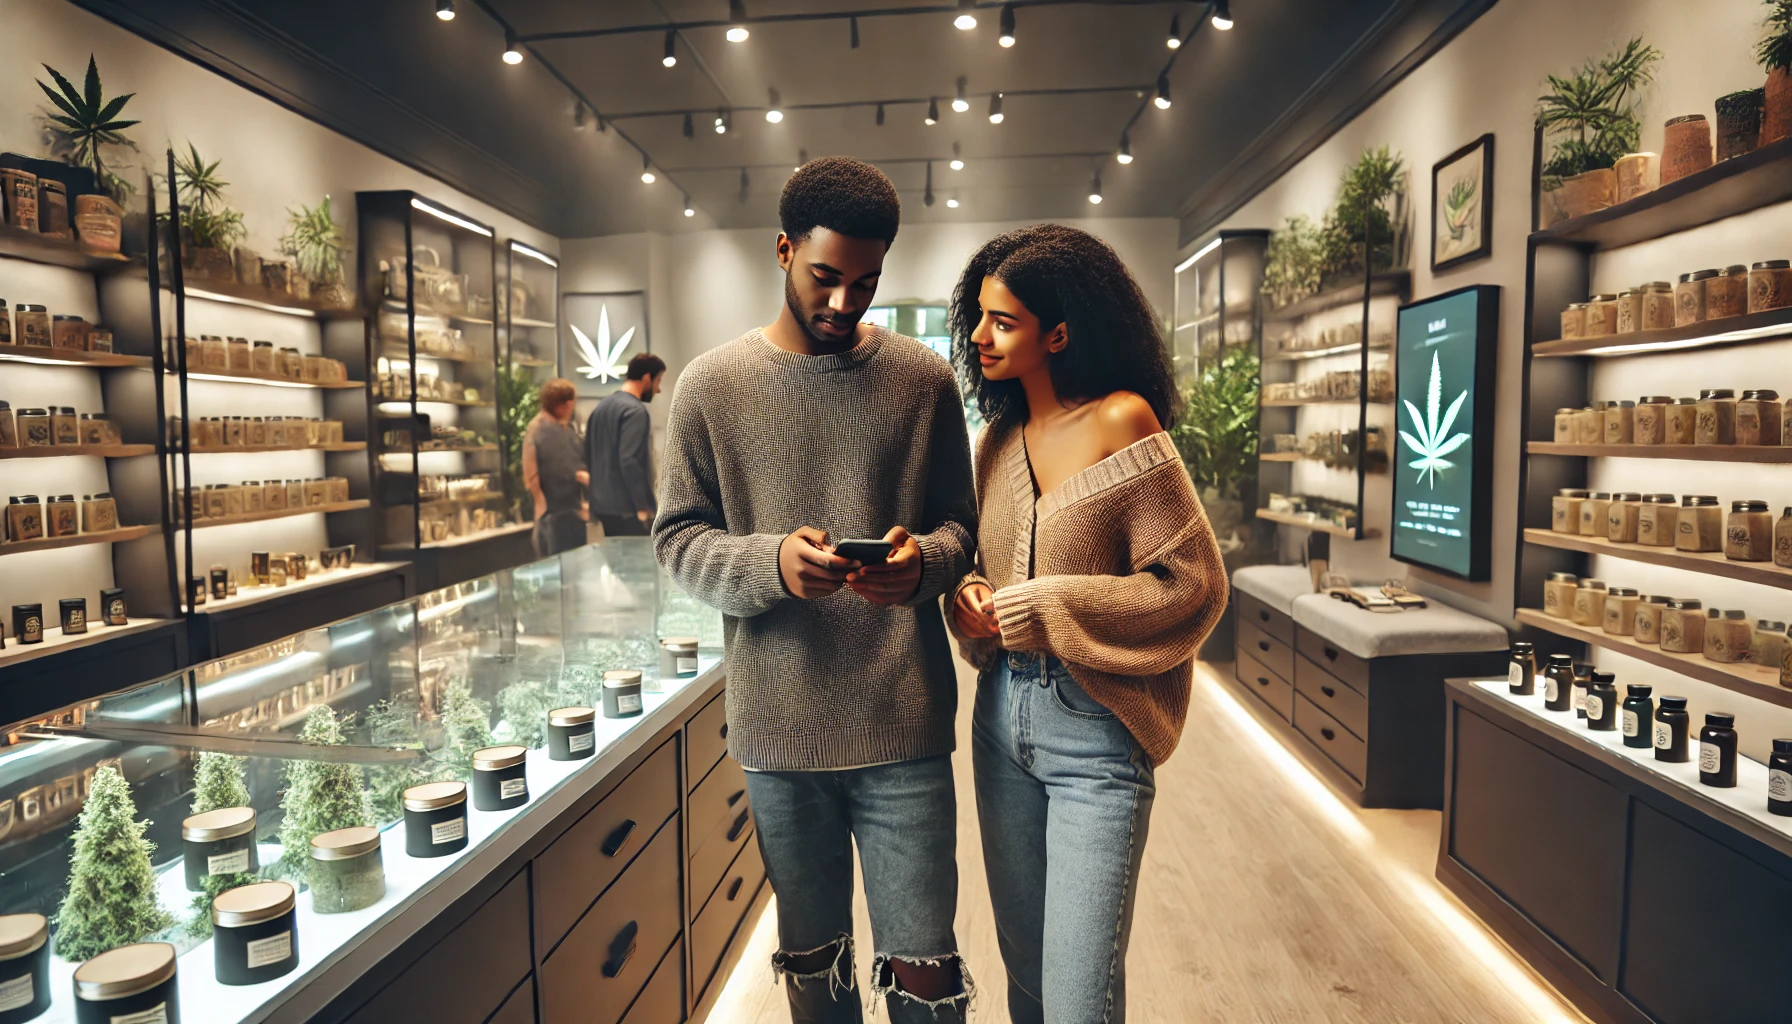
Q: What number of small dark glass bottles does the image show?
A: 8